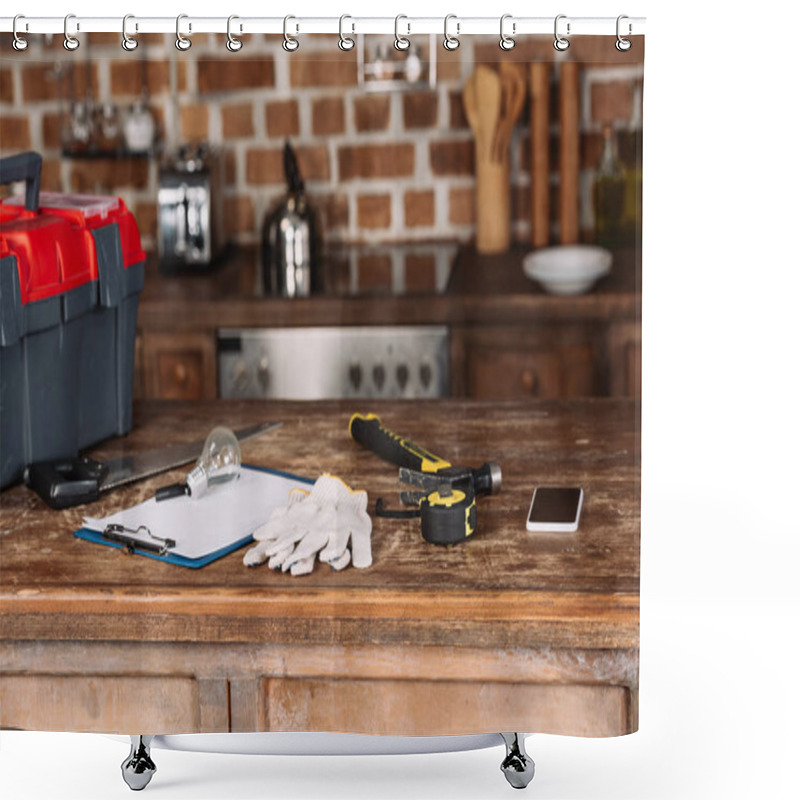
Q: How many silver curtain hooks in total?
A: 12